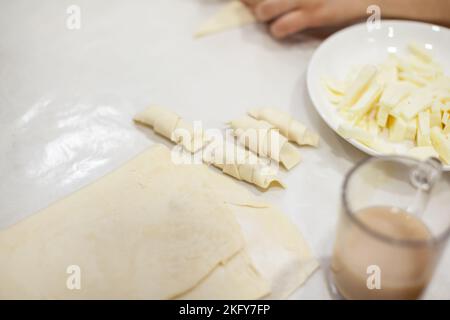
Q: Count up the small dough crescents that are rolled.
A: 4